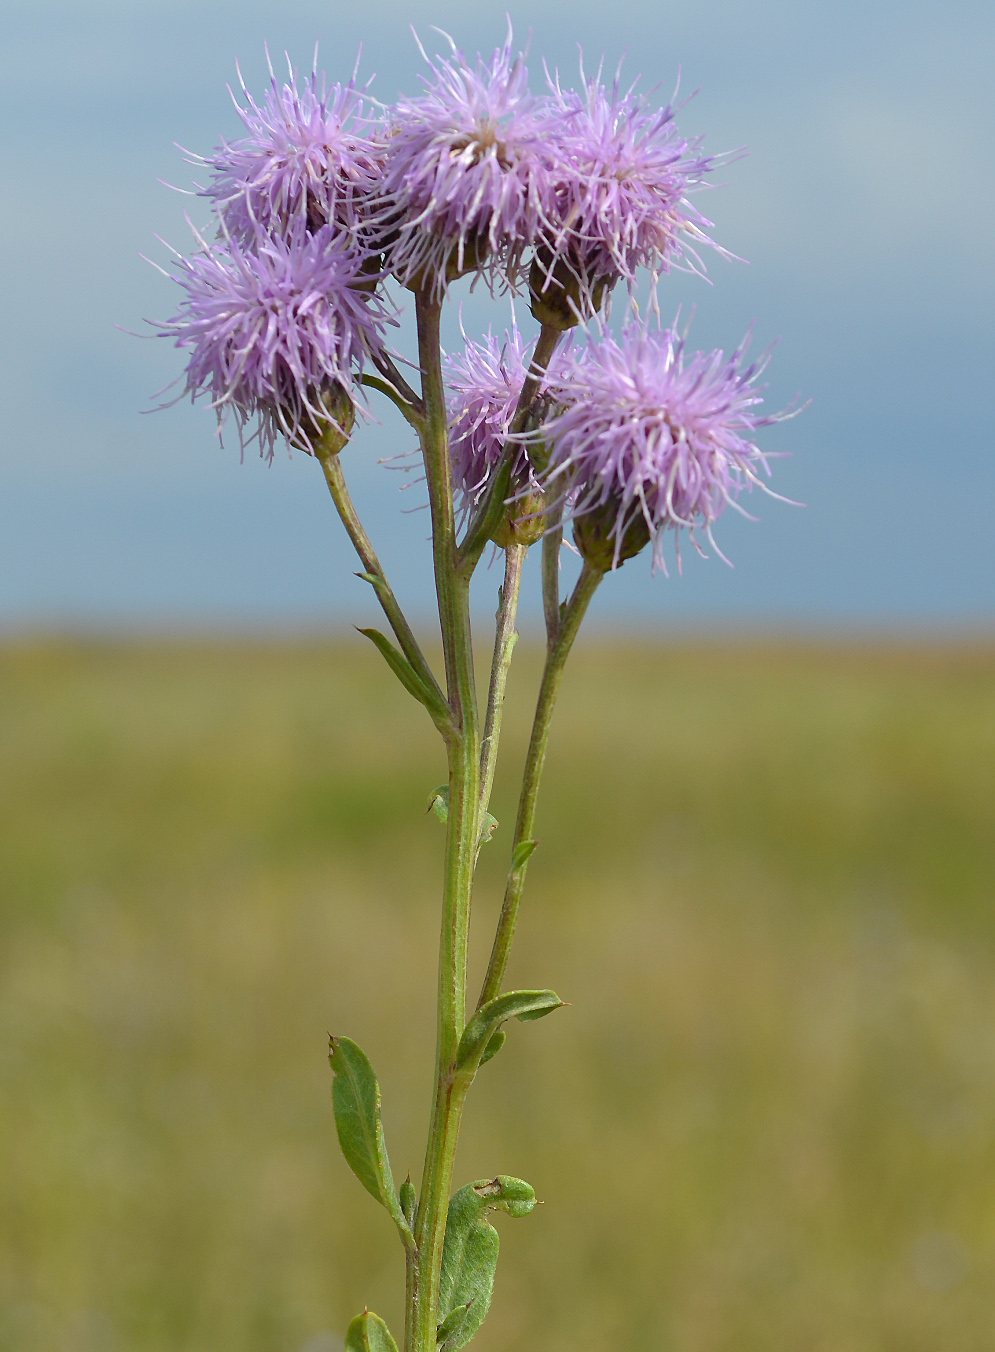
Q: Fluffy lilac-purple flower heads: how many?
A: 6